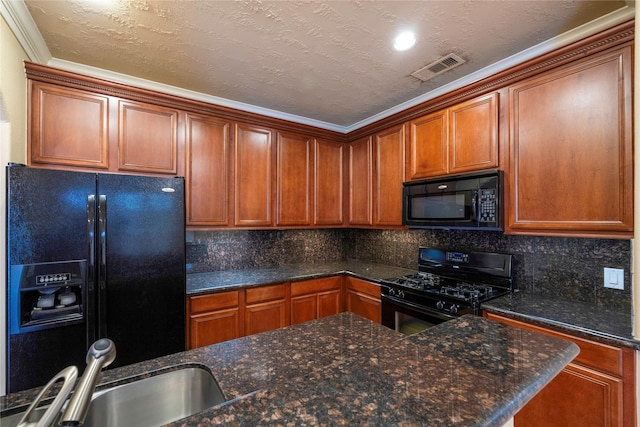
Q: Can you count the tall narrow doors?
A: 6